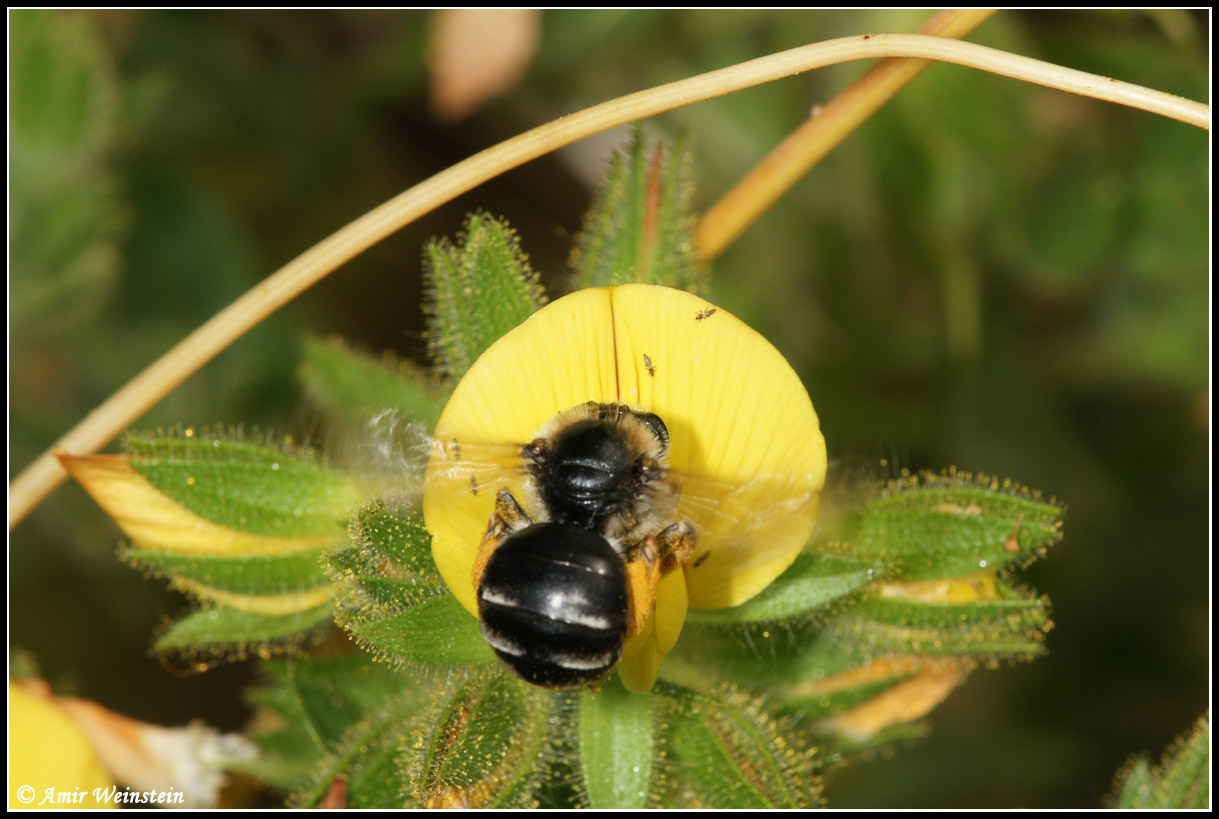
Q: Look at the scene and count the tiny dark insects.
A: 5